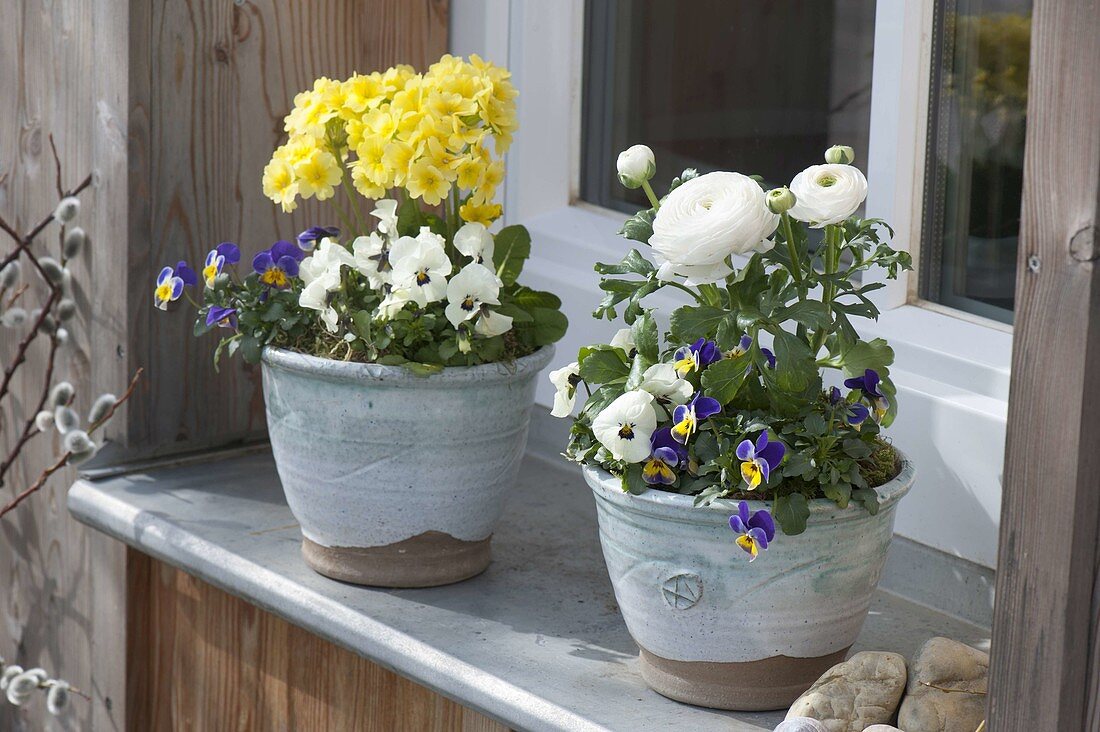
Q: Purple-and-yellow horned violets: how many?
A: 13